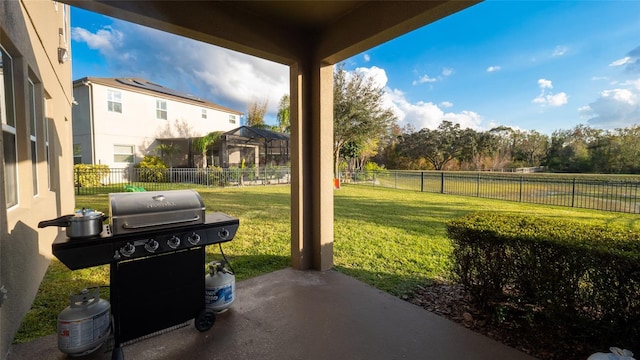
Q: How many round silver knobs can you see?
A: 5